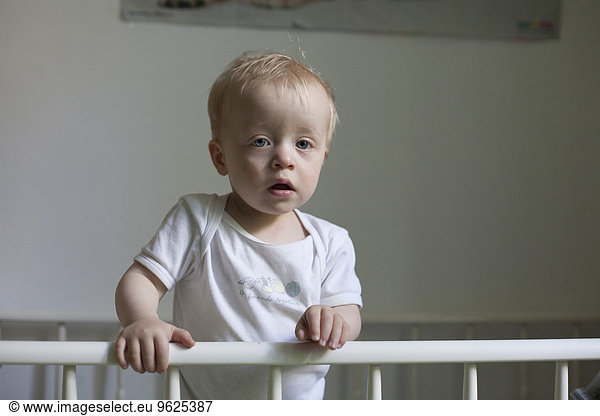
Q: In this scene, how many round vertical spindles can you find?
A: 6